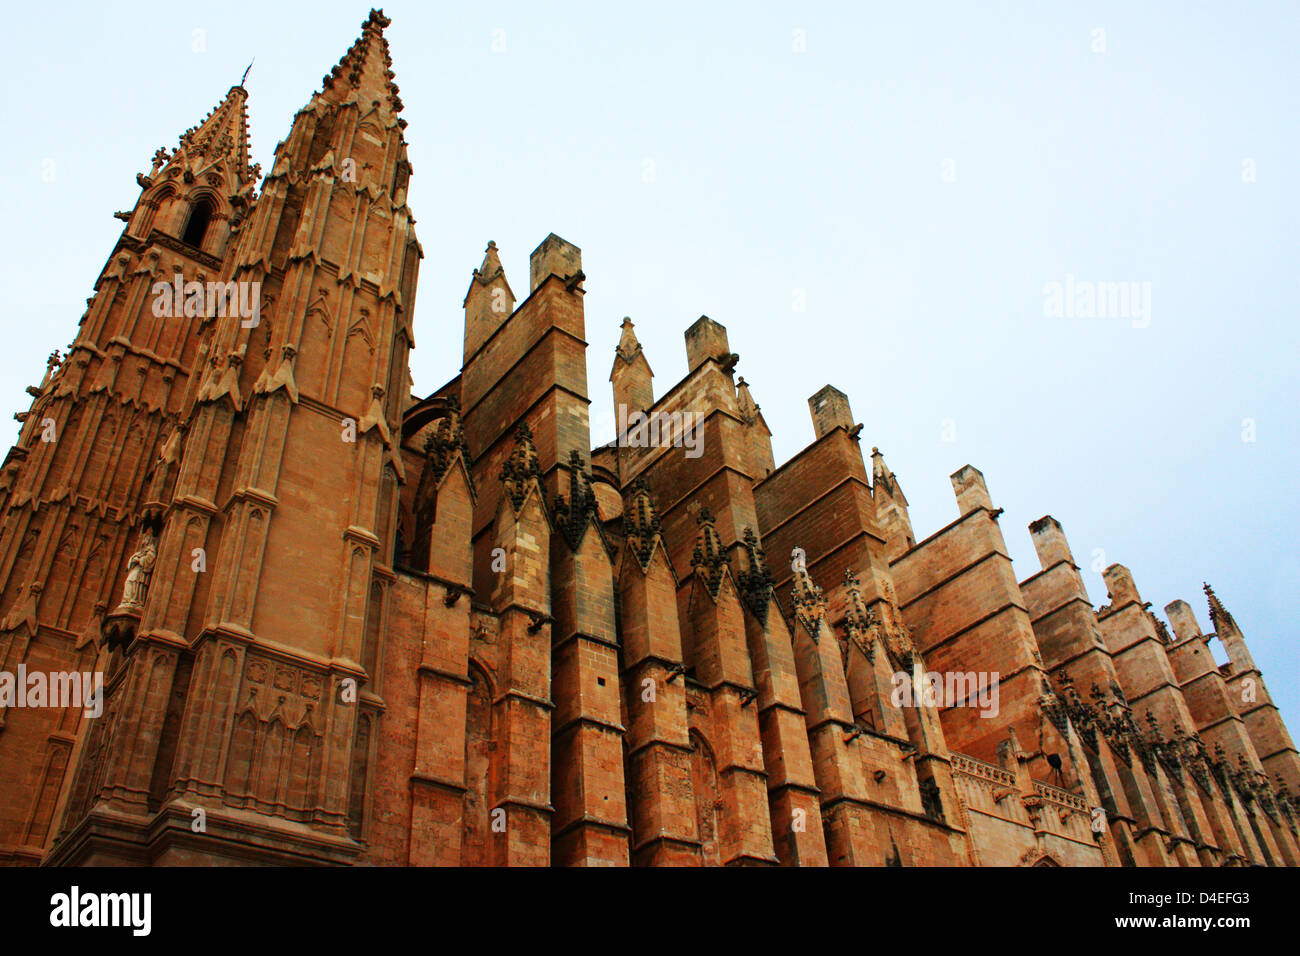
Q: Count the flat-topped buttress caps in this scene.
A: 7